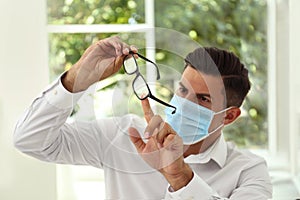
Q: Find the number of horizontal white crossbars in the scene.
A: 1